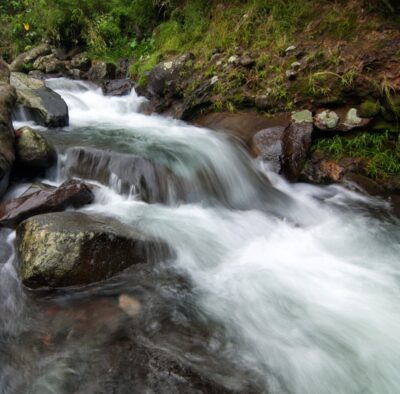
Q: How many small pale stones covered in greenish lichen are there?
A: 3